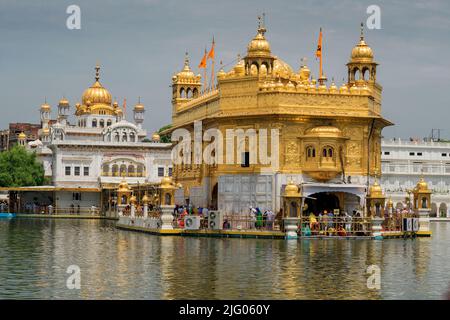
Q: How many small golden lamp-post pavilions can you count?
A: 5